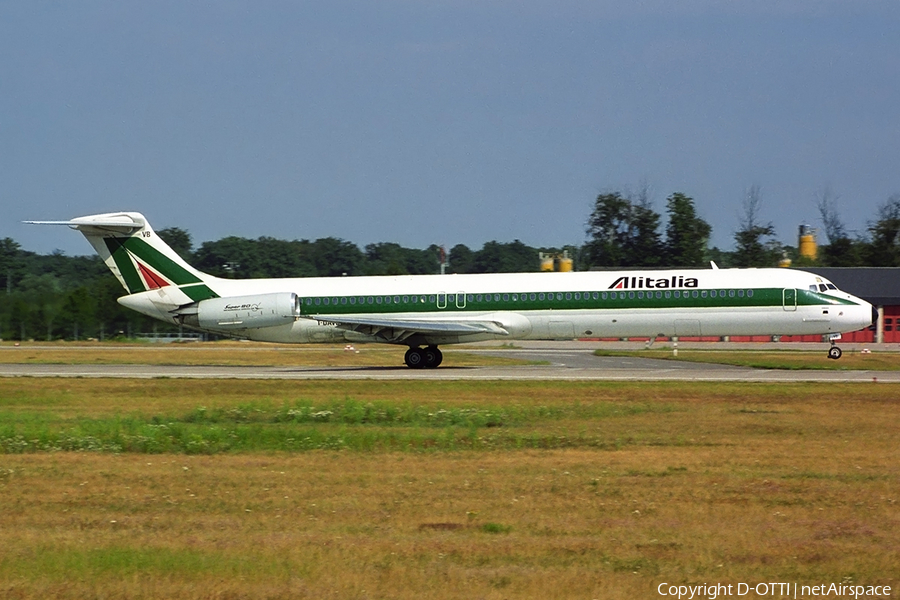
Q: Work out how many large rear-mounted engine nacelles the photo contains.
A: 1